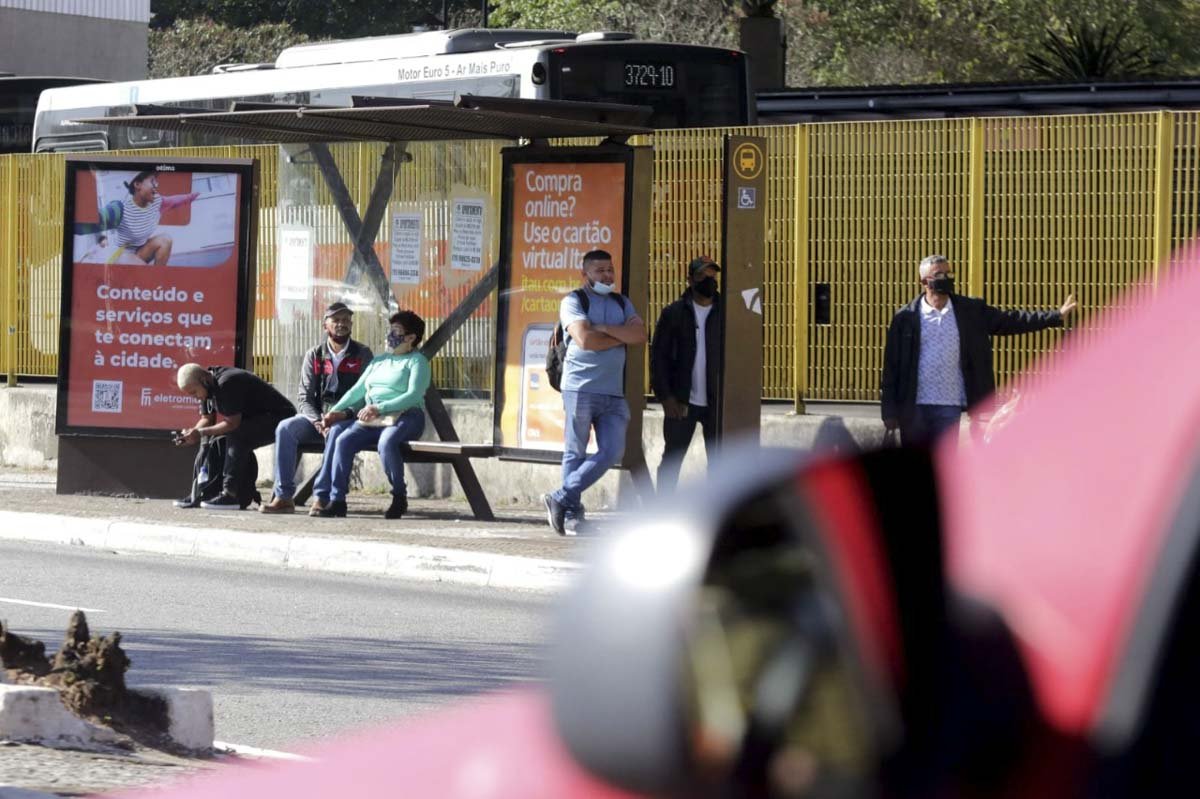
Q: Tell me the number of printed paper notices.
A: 3